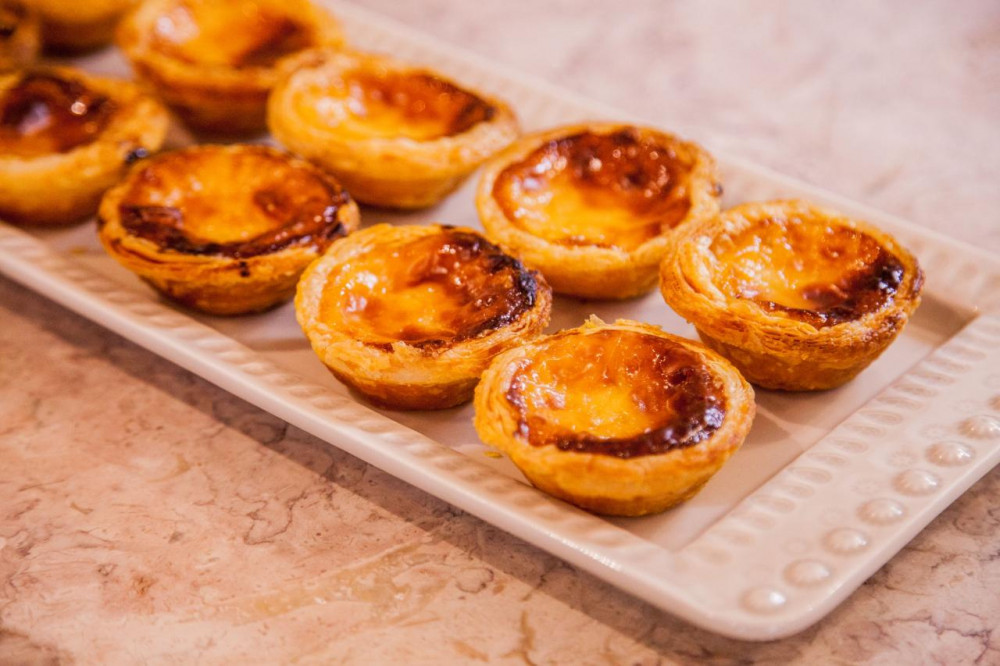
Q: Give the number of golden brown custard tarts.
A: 10